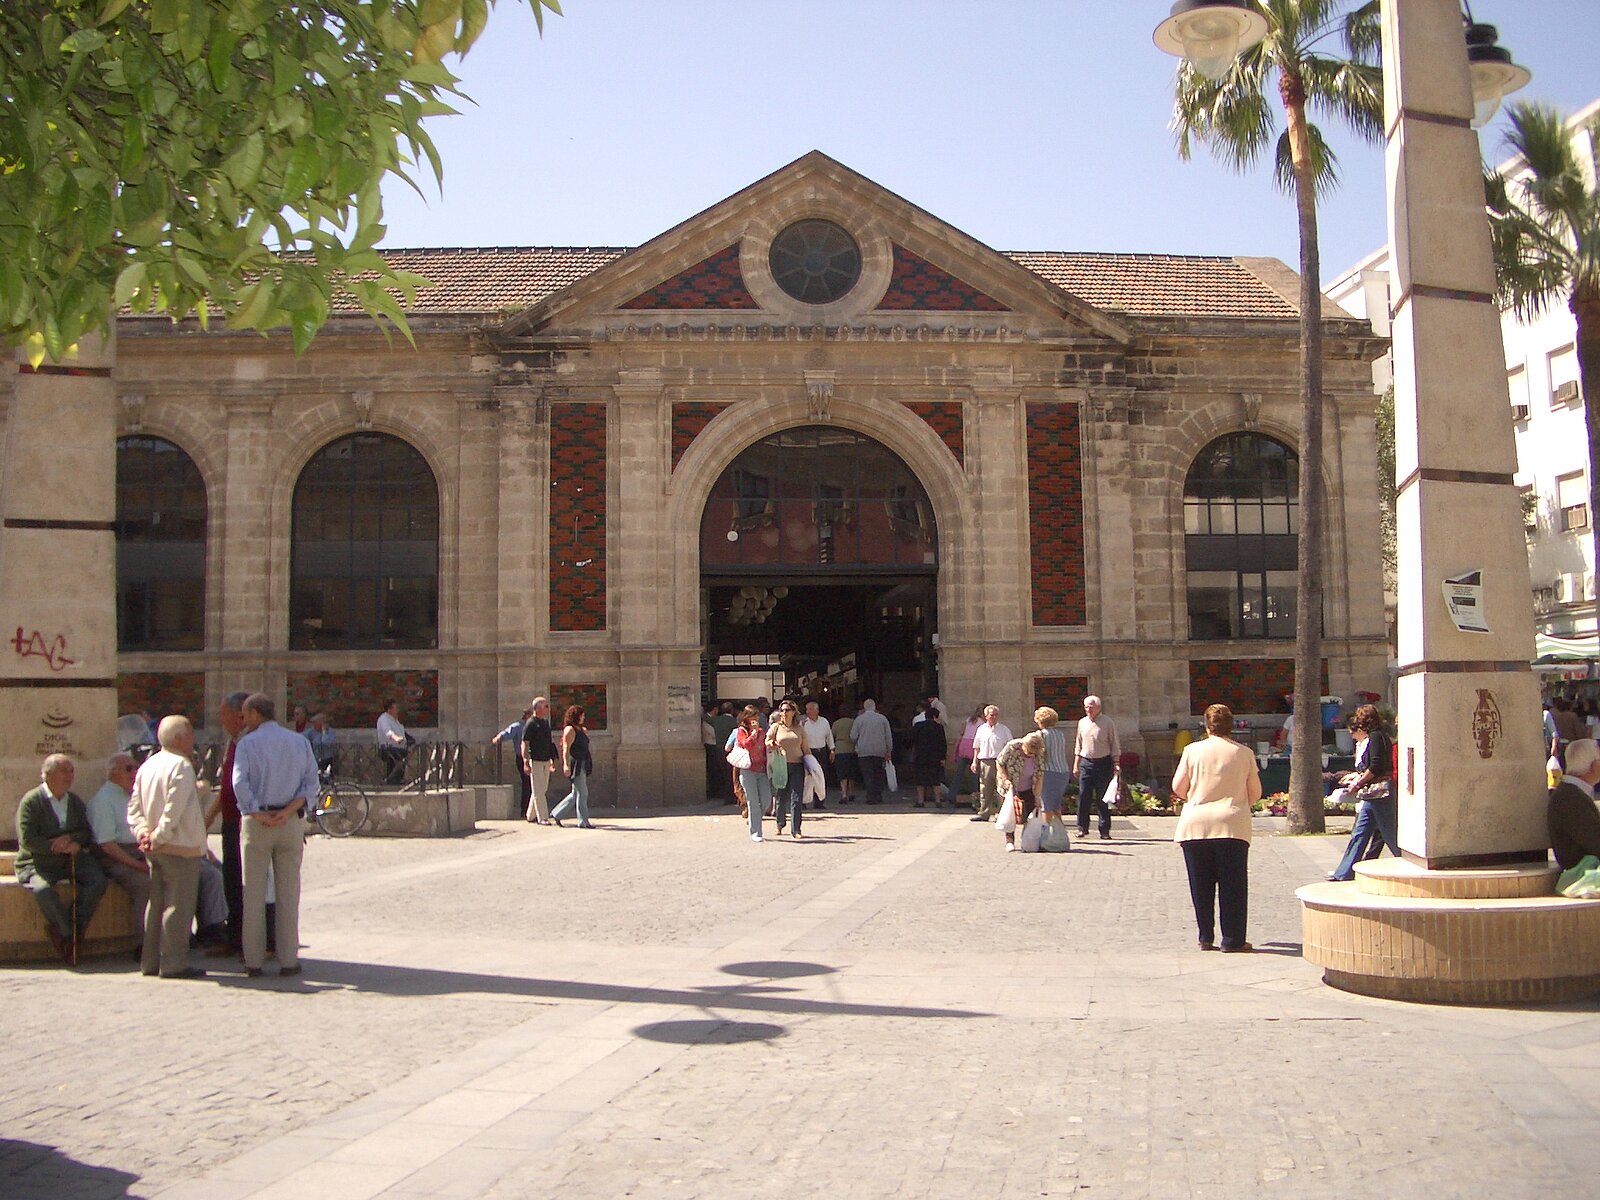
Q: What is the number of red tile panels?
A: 11